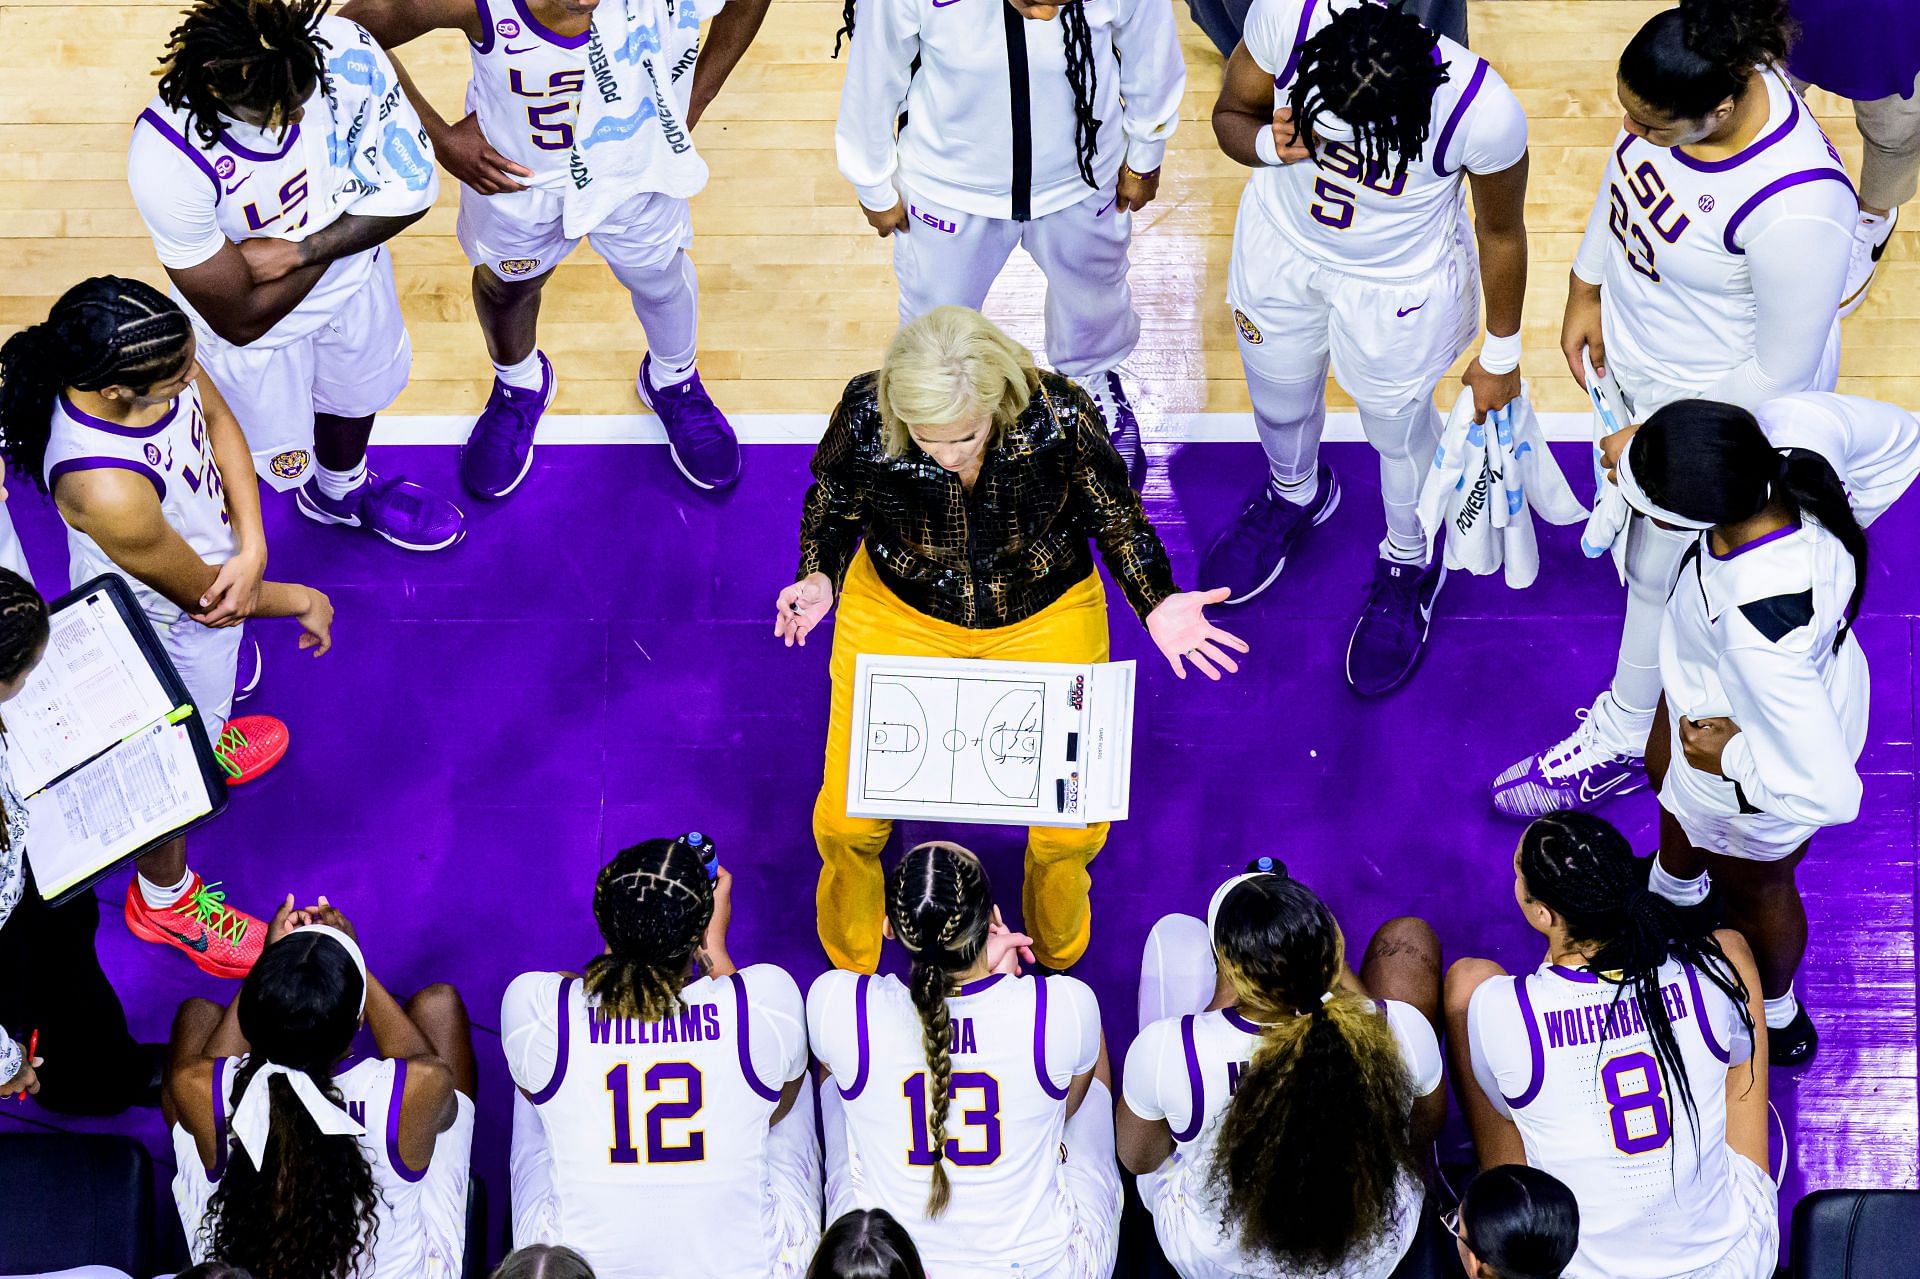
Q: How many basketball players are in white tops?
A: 12